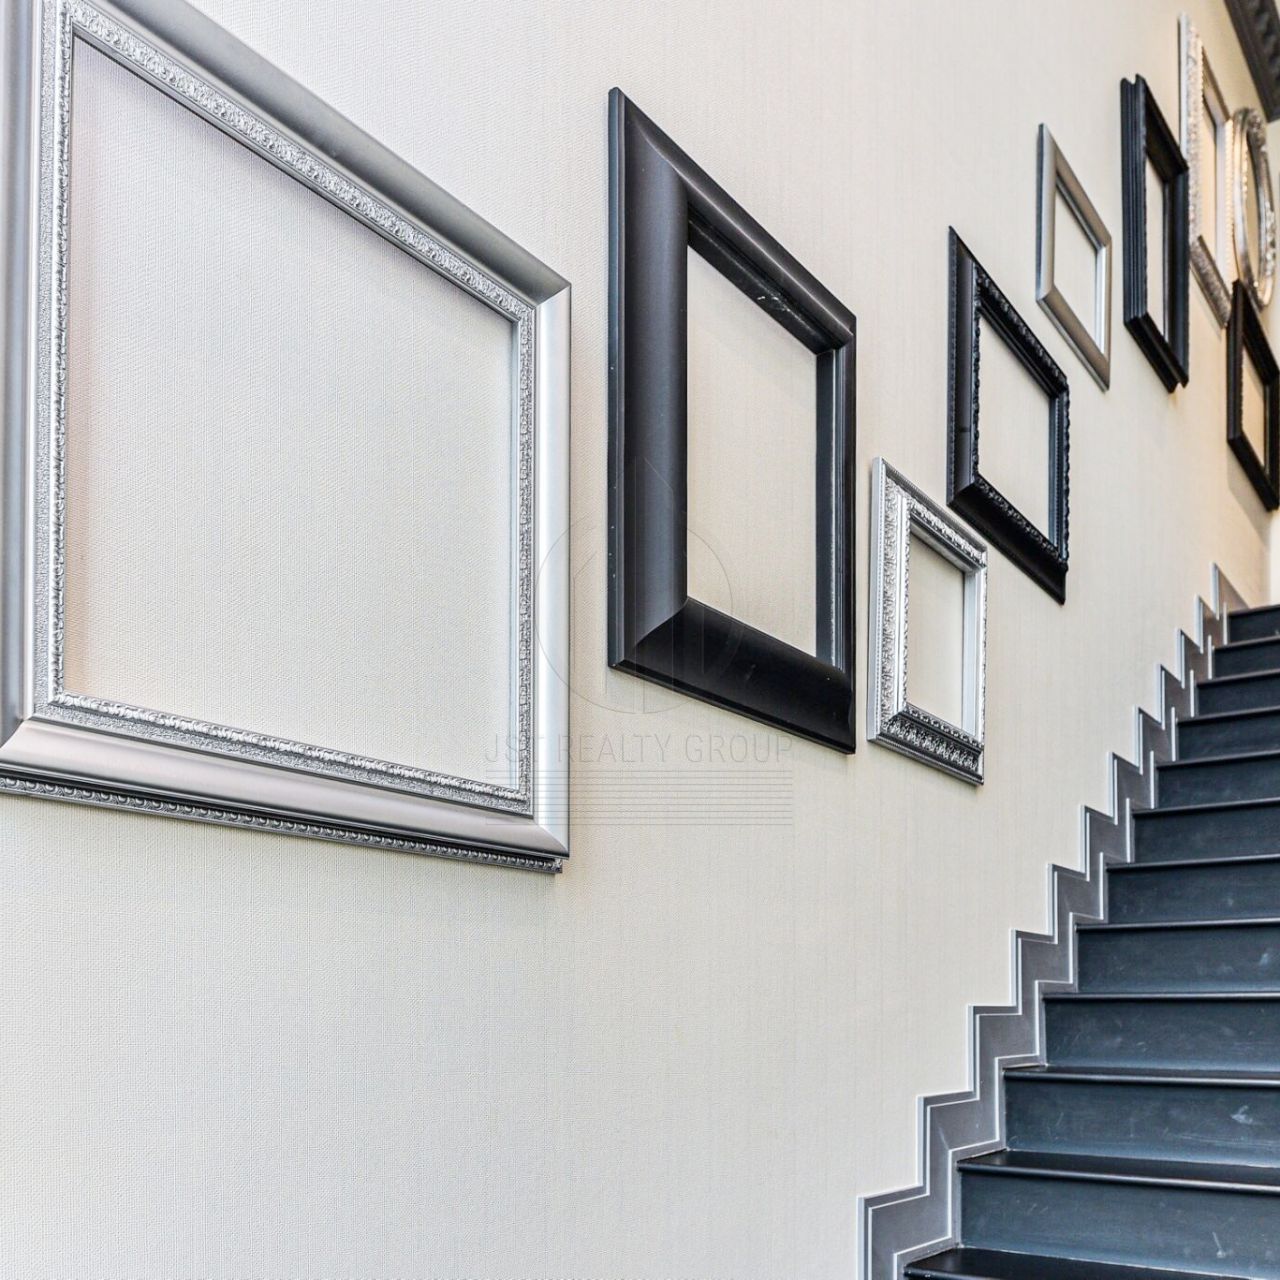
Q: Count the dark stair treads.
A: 12